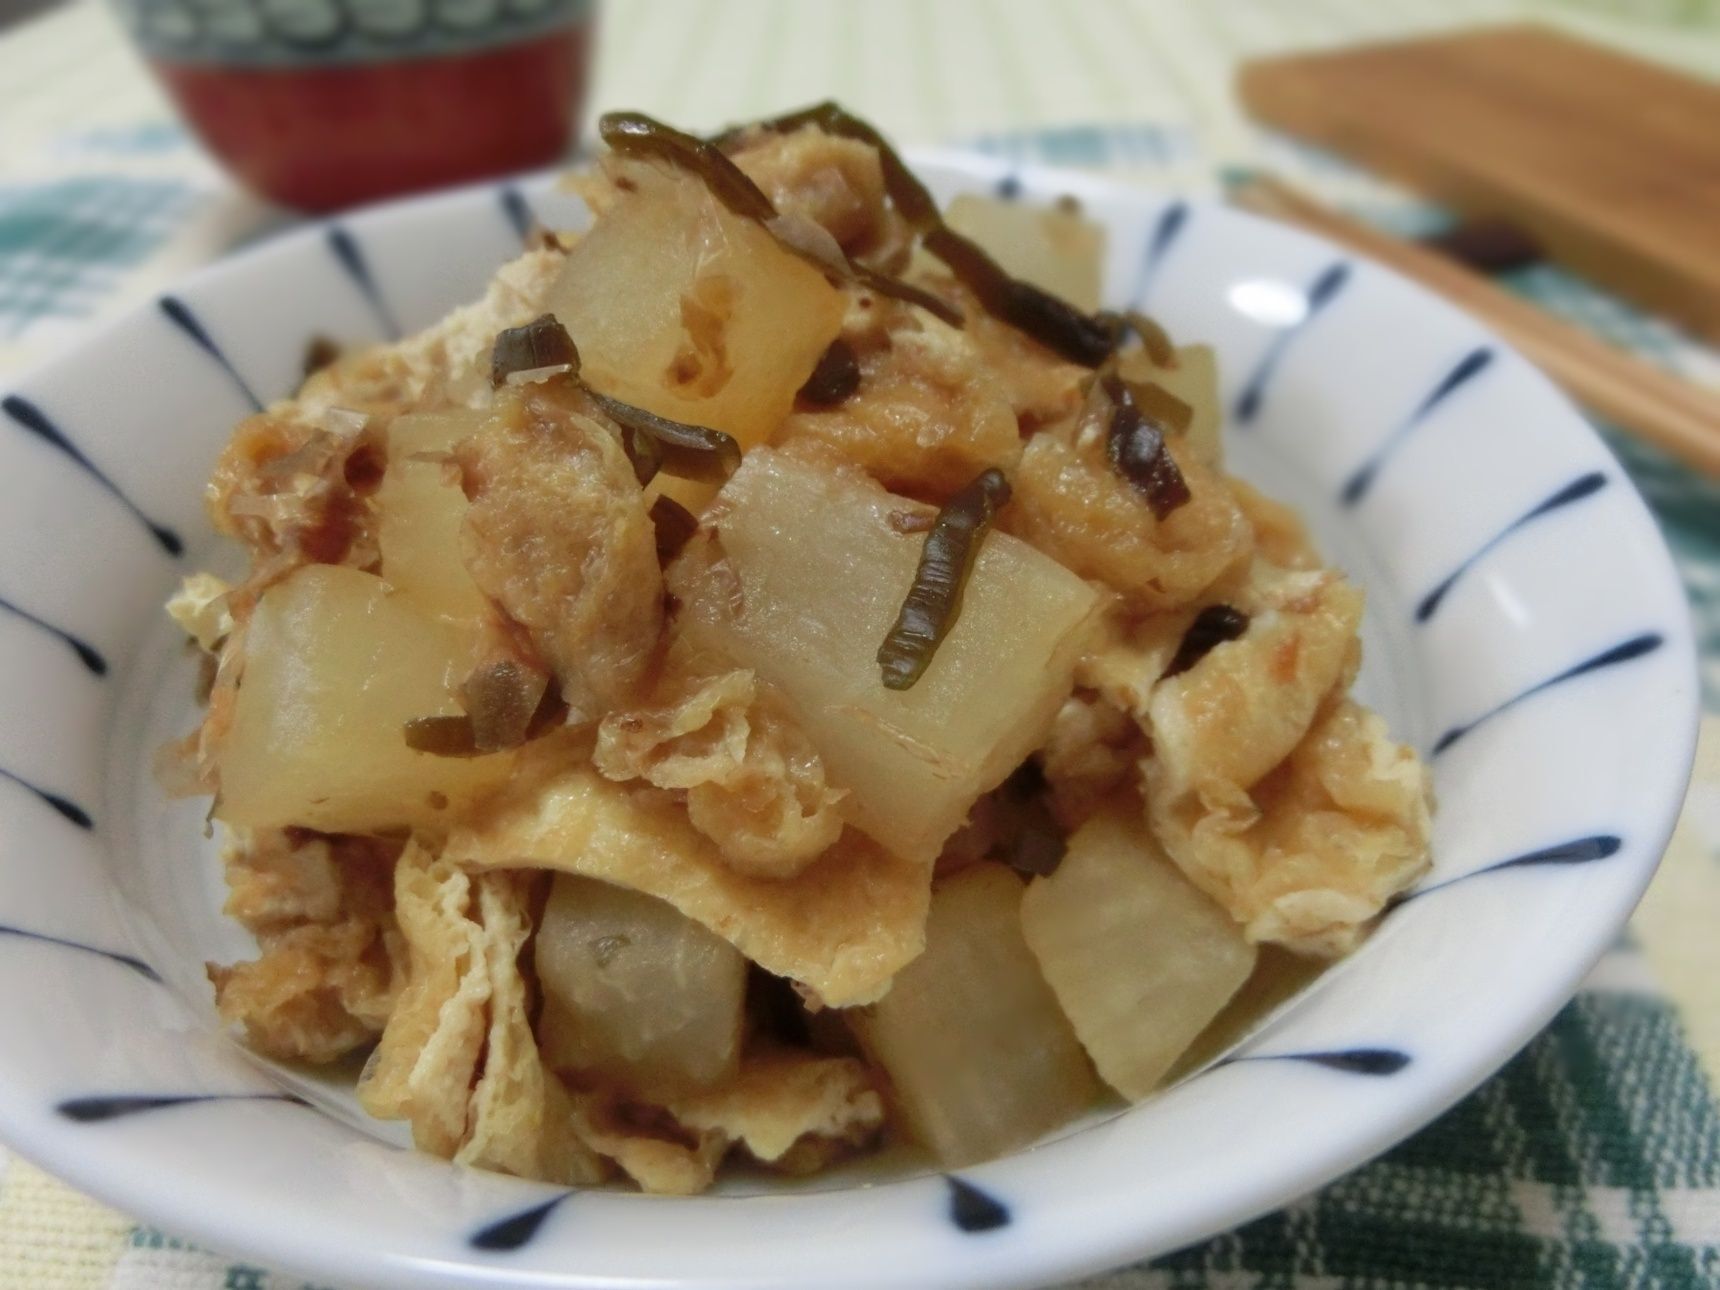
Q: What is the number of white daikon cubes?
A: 9